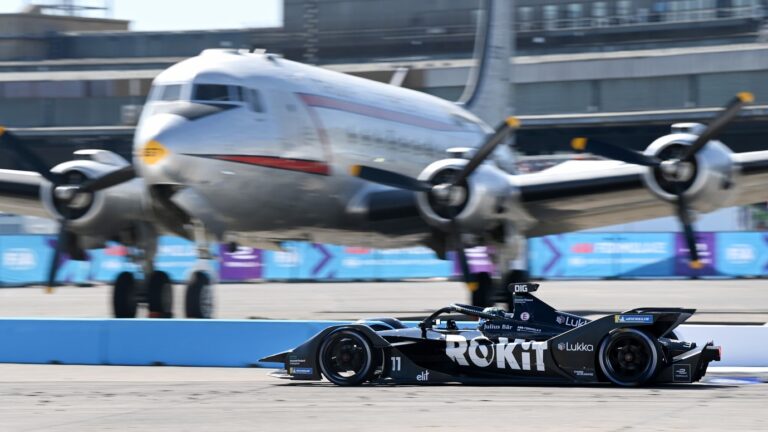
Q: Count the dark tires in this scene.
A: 7